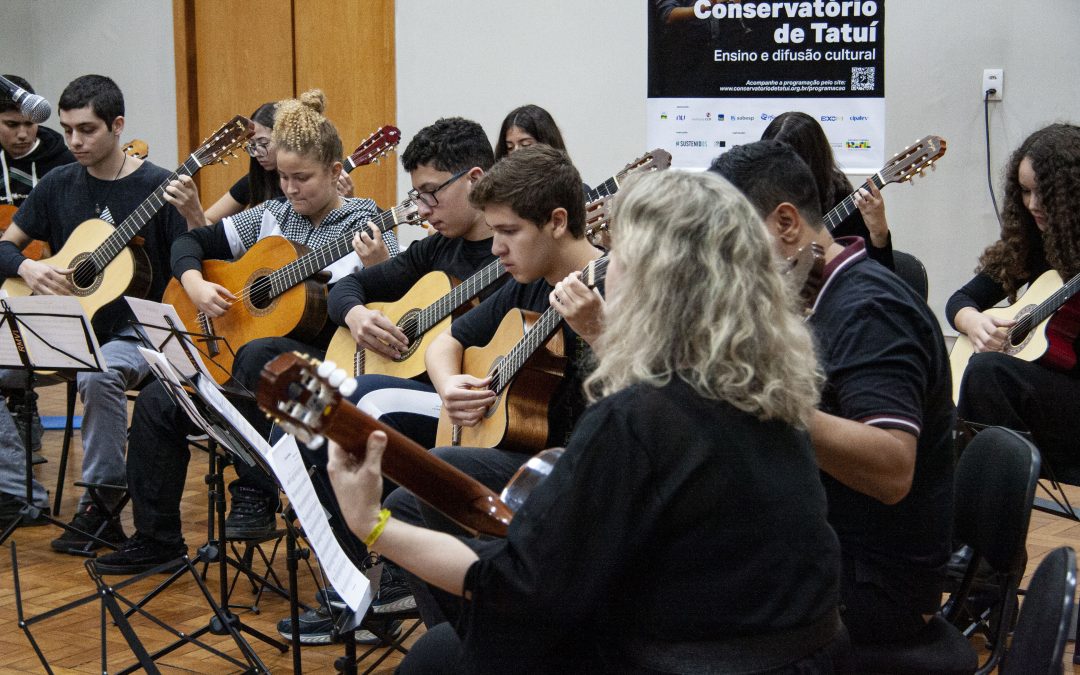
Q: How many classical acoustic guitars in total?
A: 11